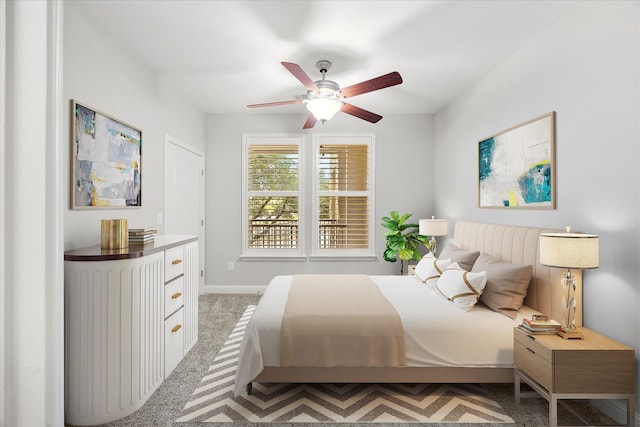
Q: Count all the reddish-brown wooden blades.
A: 5